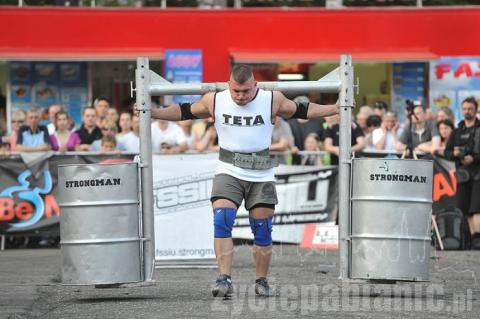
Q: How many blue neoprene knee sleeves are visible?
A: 2